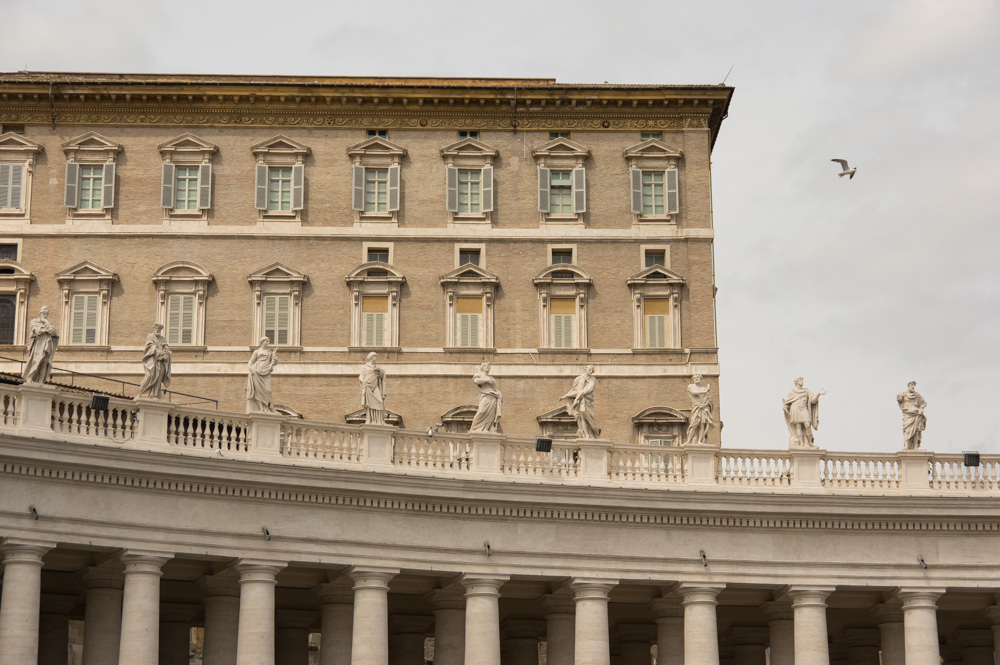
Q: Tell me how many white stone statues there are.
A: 9